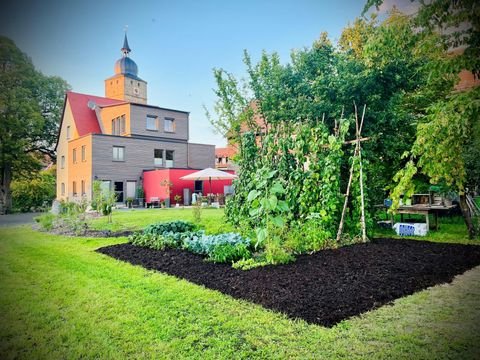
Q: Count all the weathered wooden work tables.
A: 1